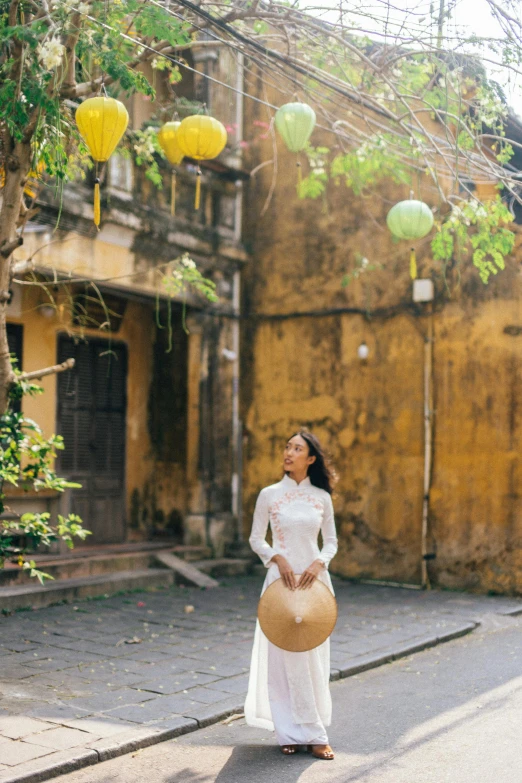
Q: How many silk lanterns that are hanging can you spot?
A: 5